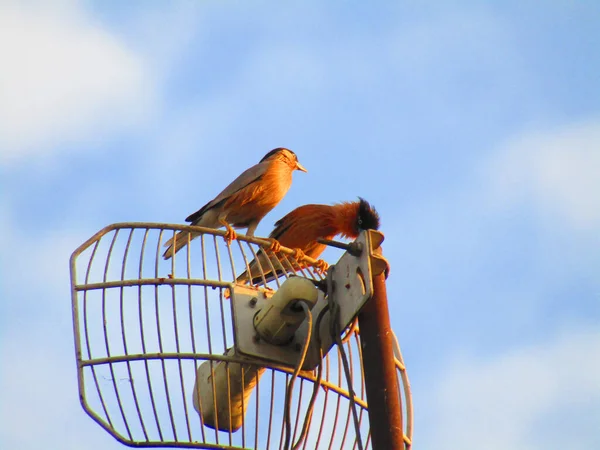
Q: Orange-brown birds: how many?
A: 2